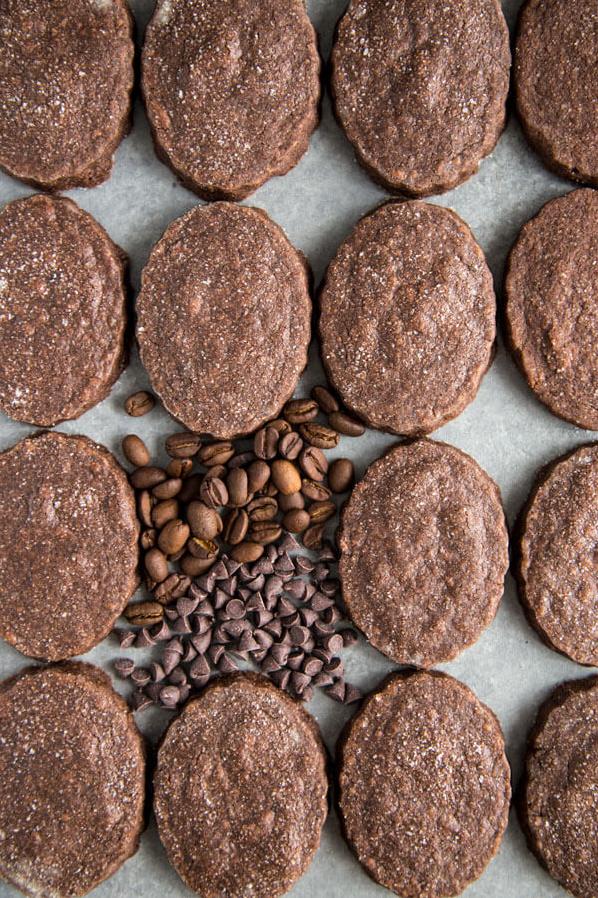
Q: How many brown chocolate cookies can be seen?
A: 15